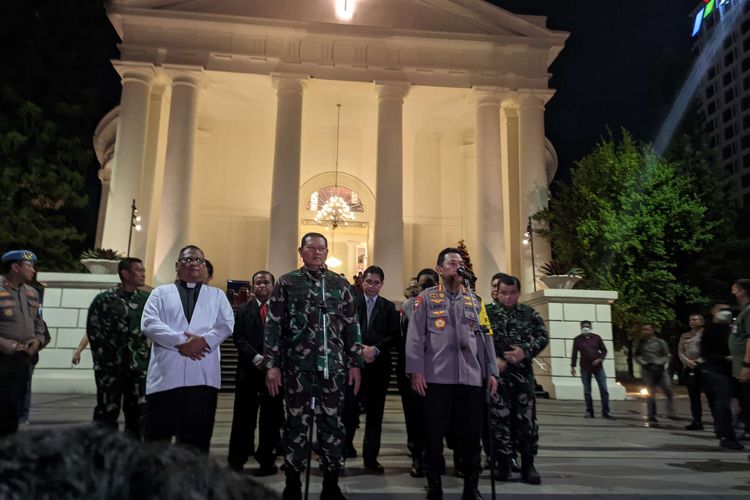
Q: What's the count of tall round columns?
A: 6